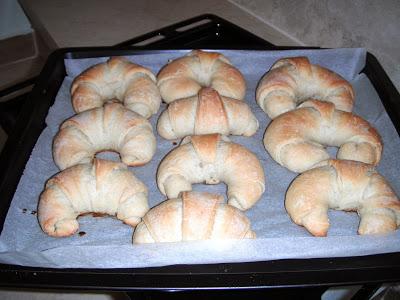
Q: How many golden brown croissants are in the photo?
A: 10